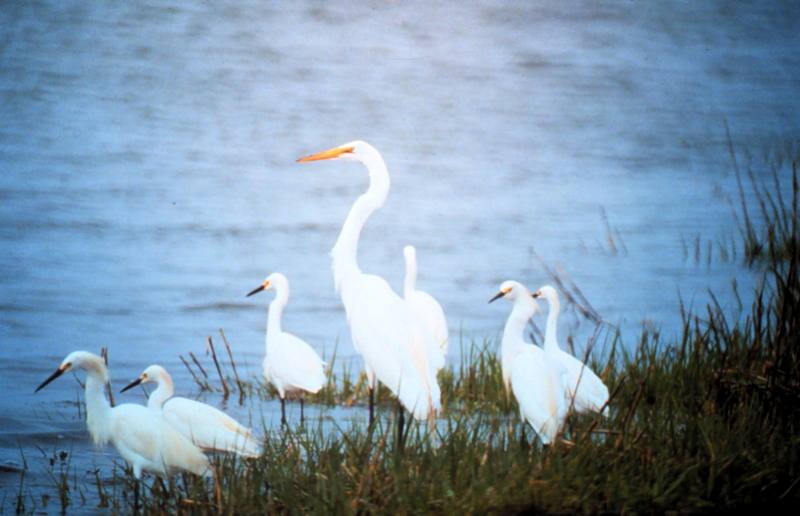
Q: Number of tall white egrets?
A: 1